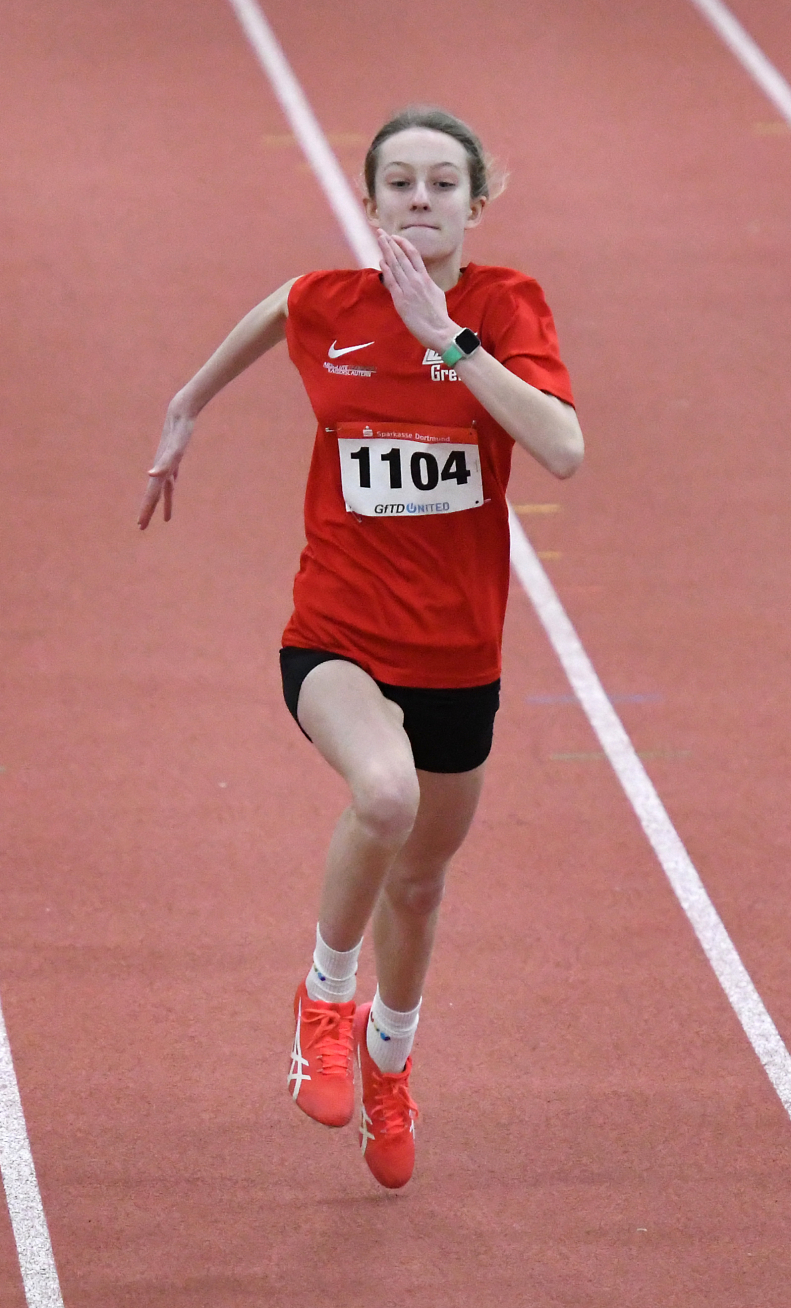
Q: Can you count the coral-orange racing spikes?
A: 2